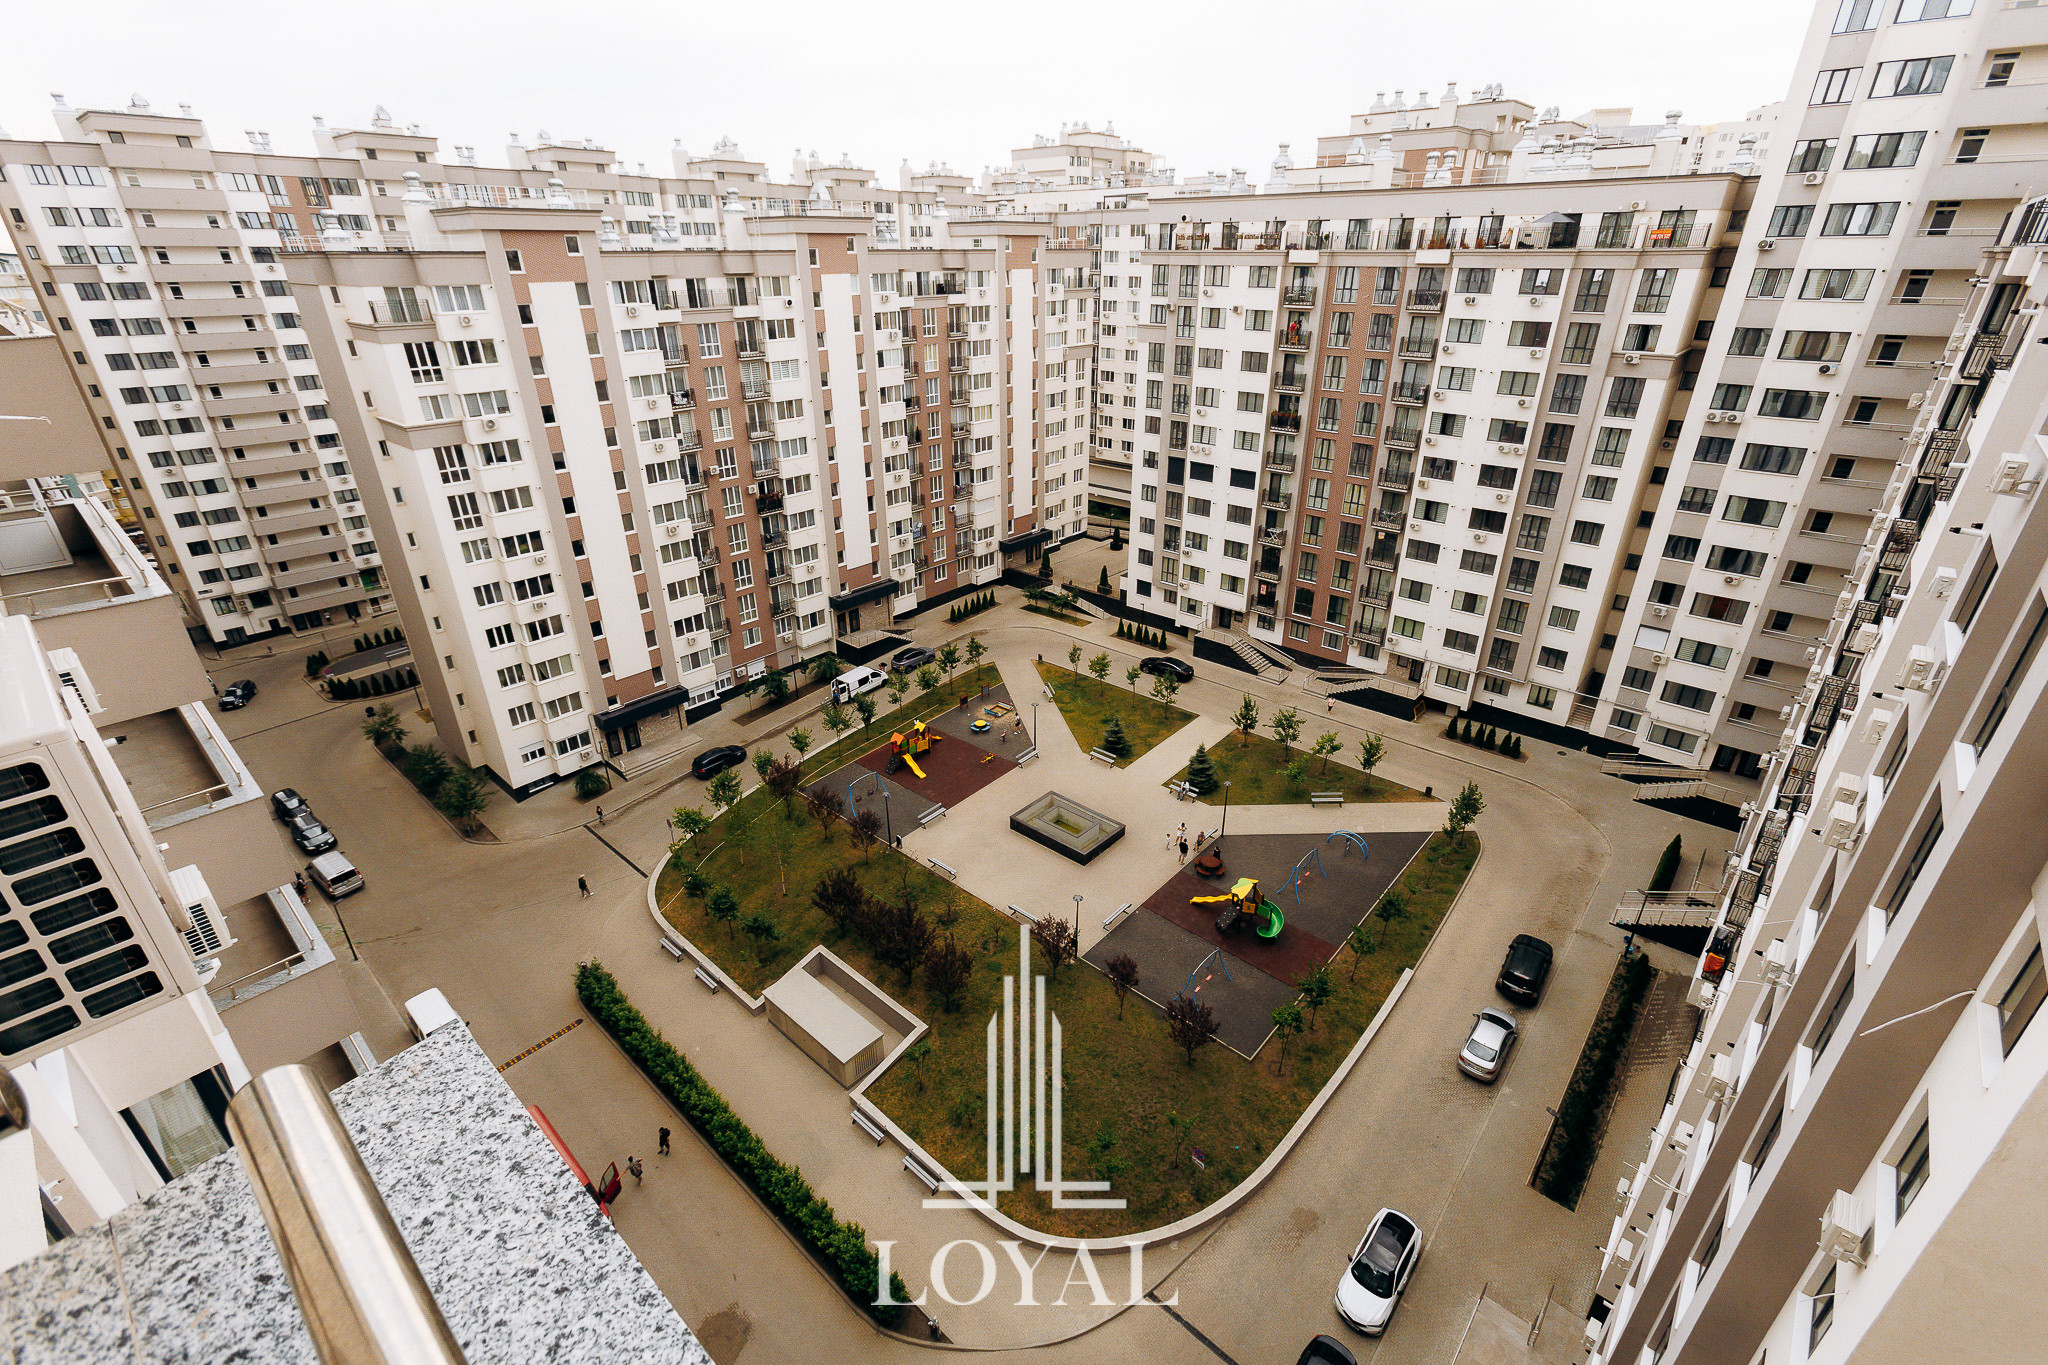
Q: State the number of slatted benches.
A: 14